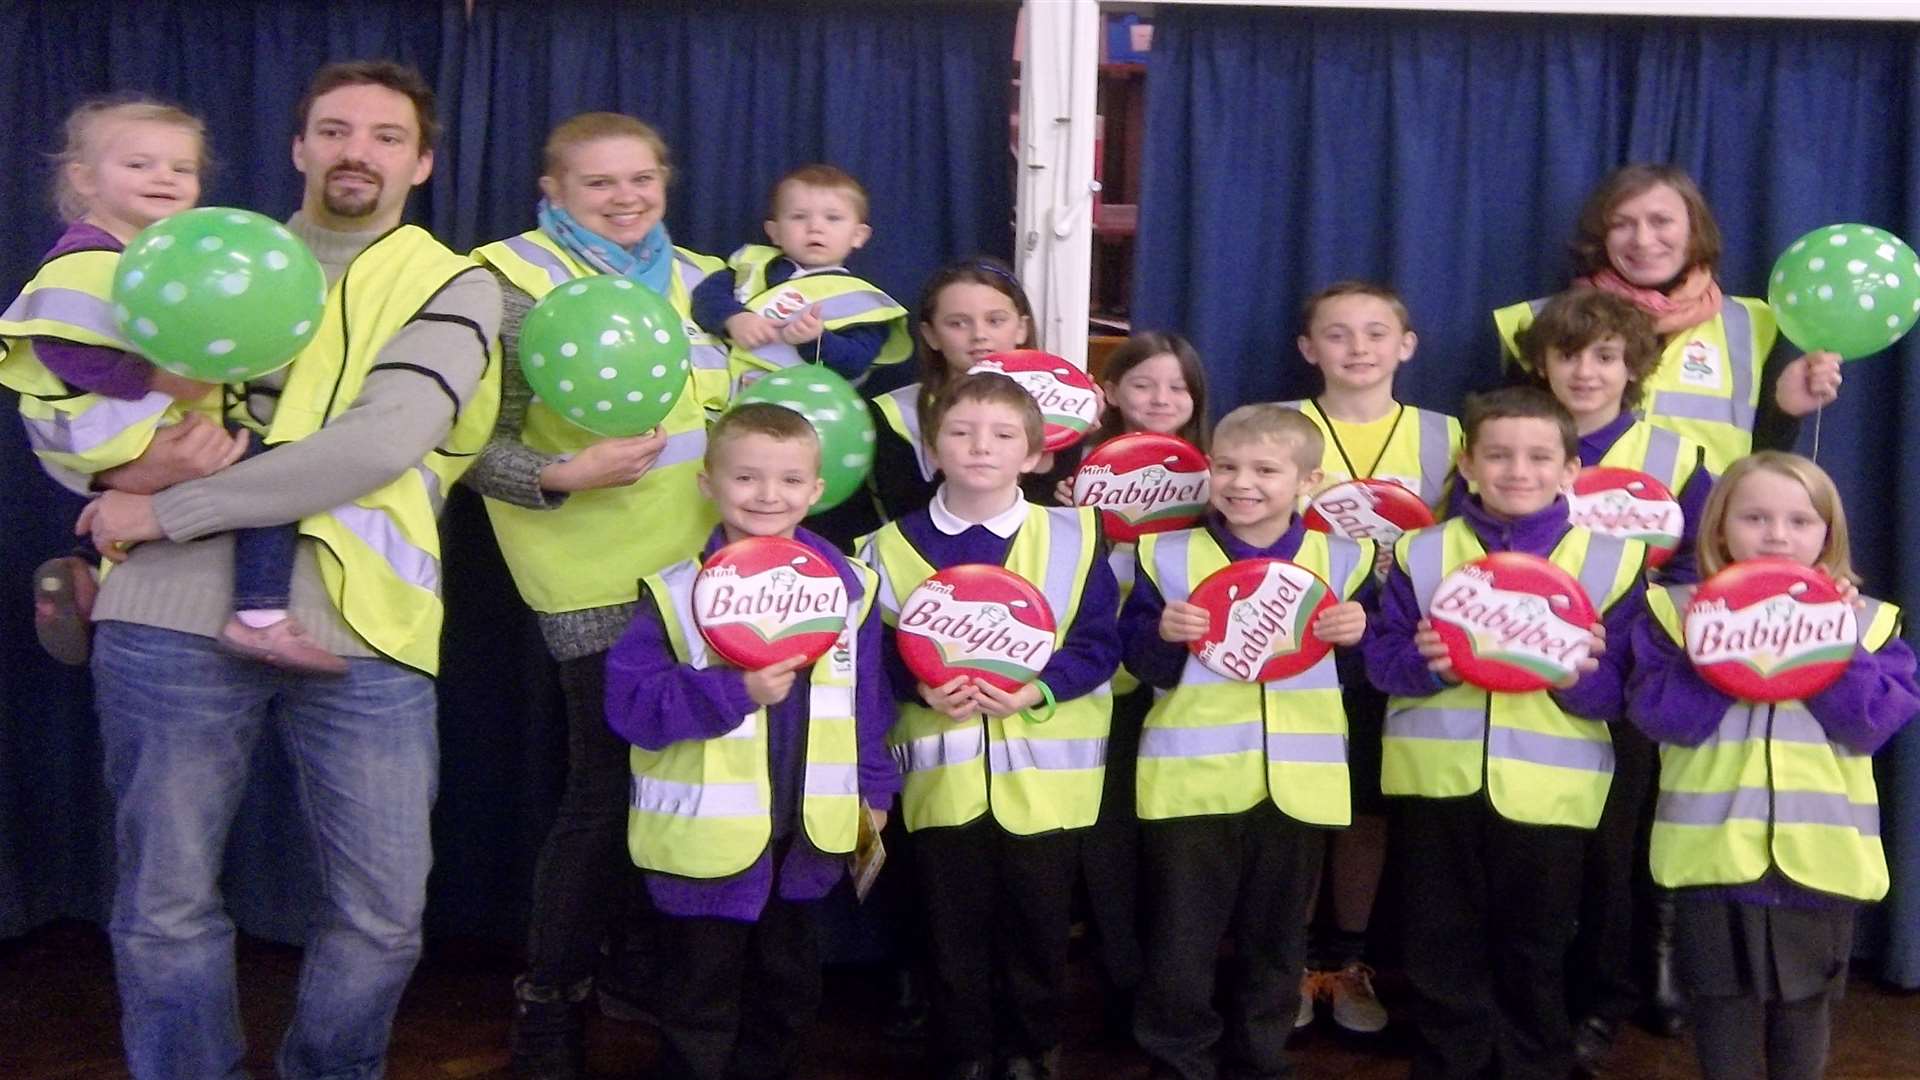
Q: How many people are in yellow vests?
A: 14